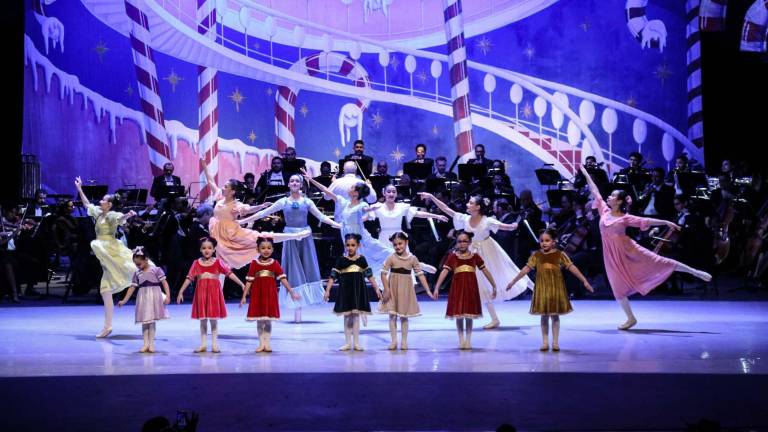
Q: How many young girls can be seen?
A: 7